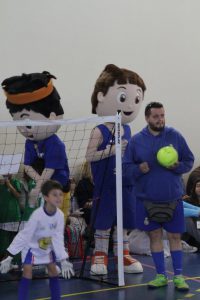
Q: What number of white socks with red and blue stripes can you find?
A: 2